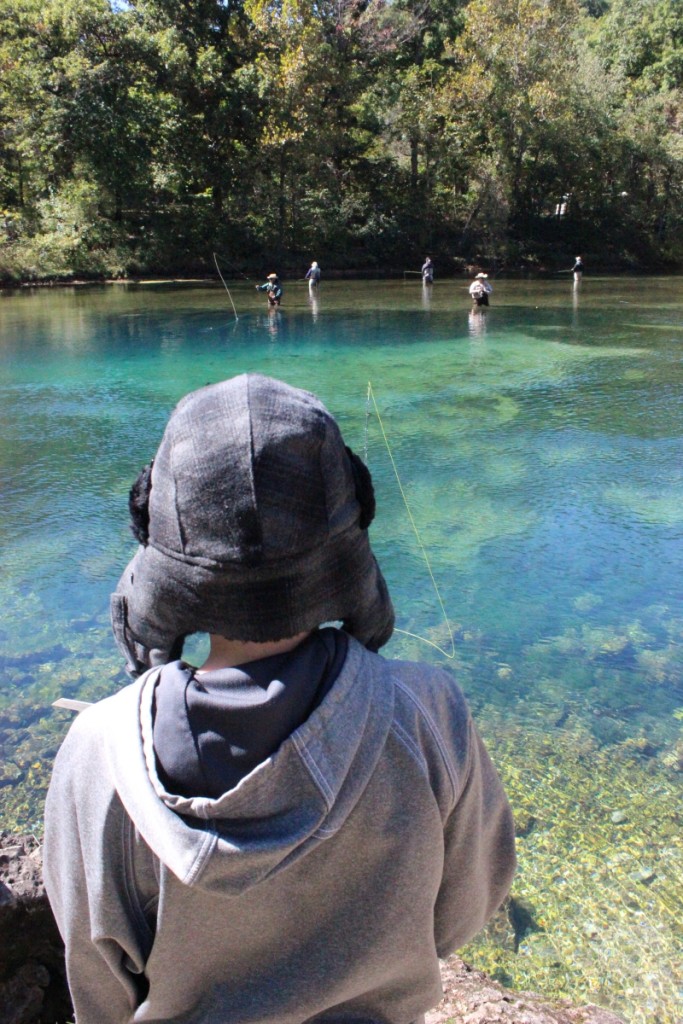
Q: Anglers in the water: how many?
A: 5